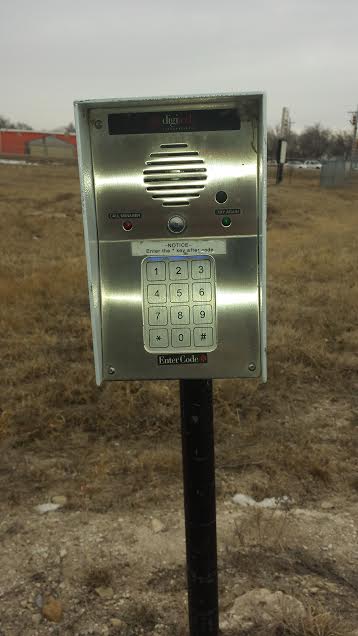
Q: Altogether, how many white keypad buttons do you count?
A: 12